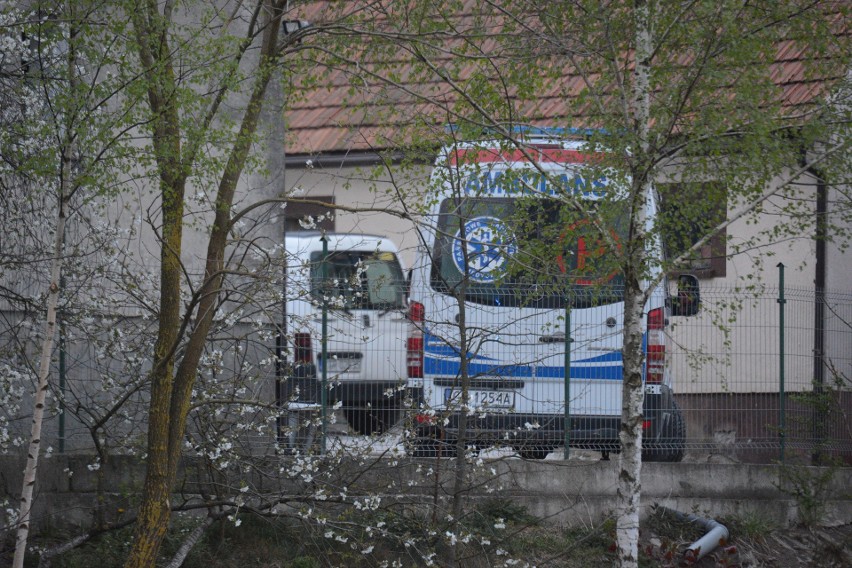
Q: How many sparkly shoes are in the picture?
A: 0